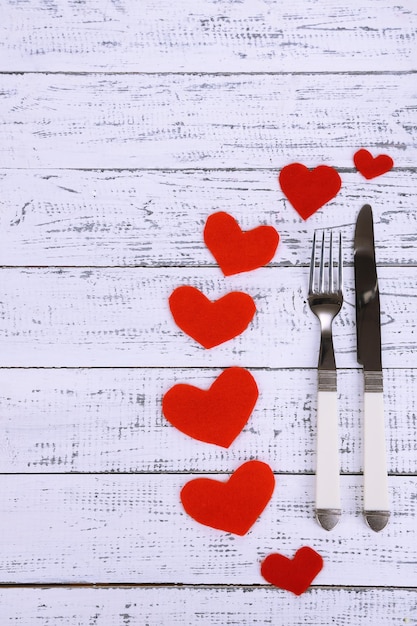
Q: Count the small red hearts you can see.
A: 7